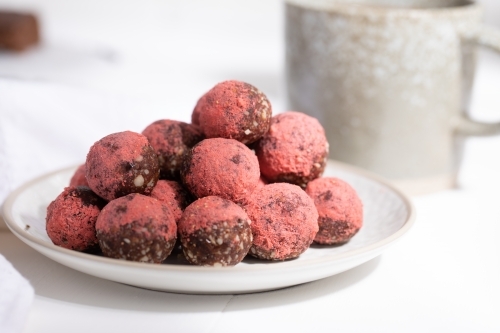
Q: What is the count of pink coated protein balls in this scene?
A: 12